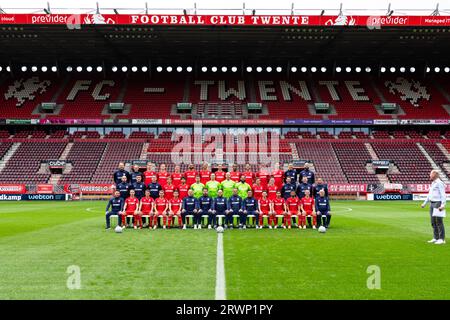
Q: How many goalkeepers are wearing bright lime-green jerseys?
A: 4